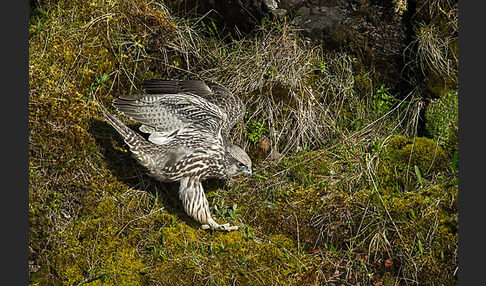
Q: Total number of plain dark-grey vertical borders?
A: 2